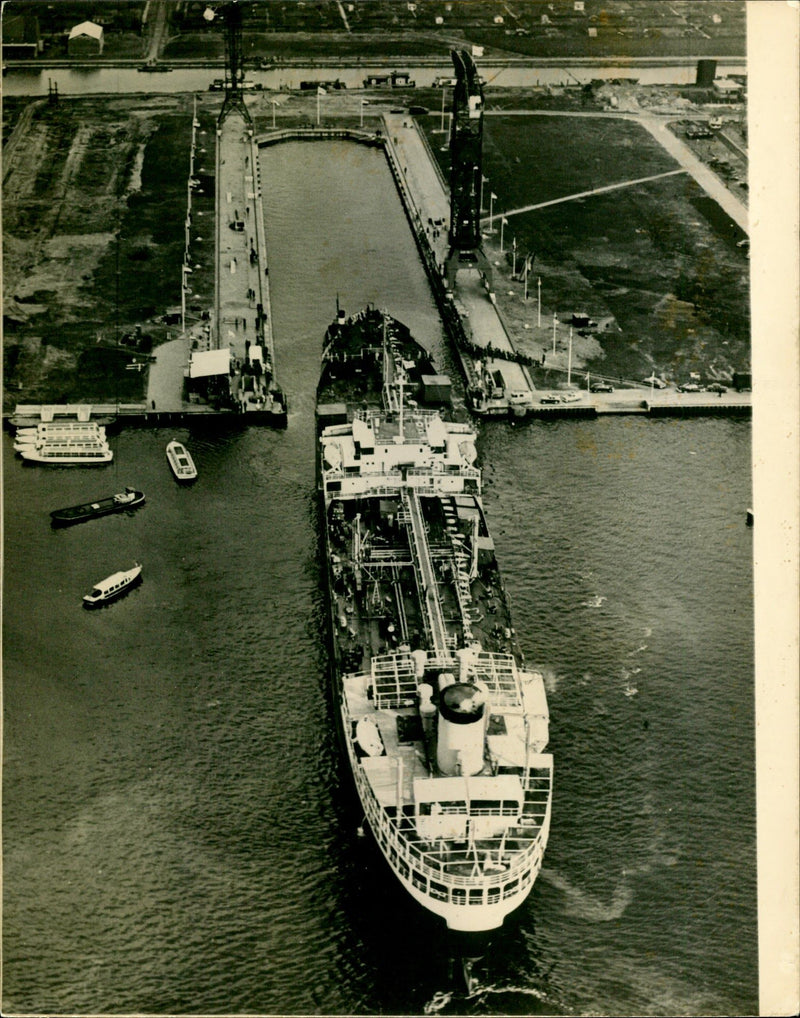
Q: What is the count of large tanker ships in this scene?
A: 1